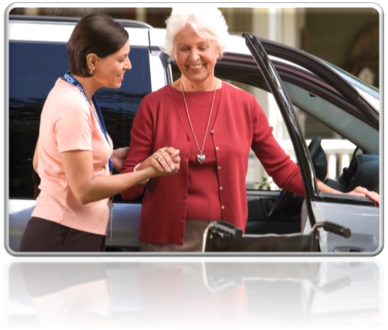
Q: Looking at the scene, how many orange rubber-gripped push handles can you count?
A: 0